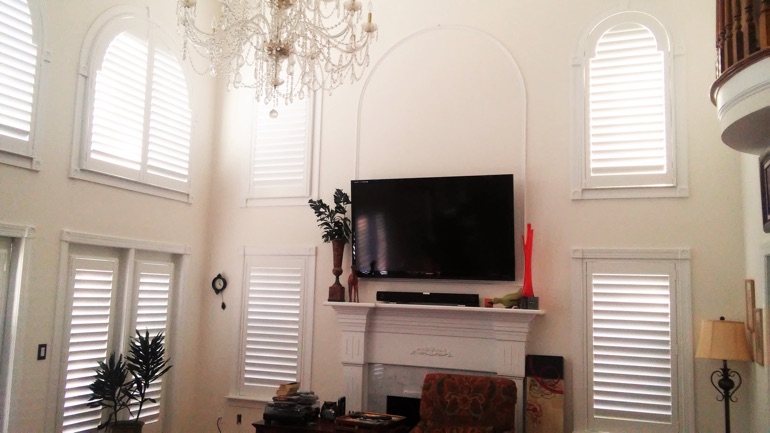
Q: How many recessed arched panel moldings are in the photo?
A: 1